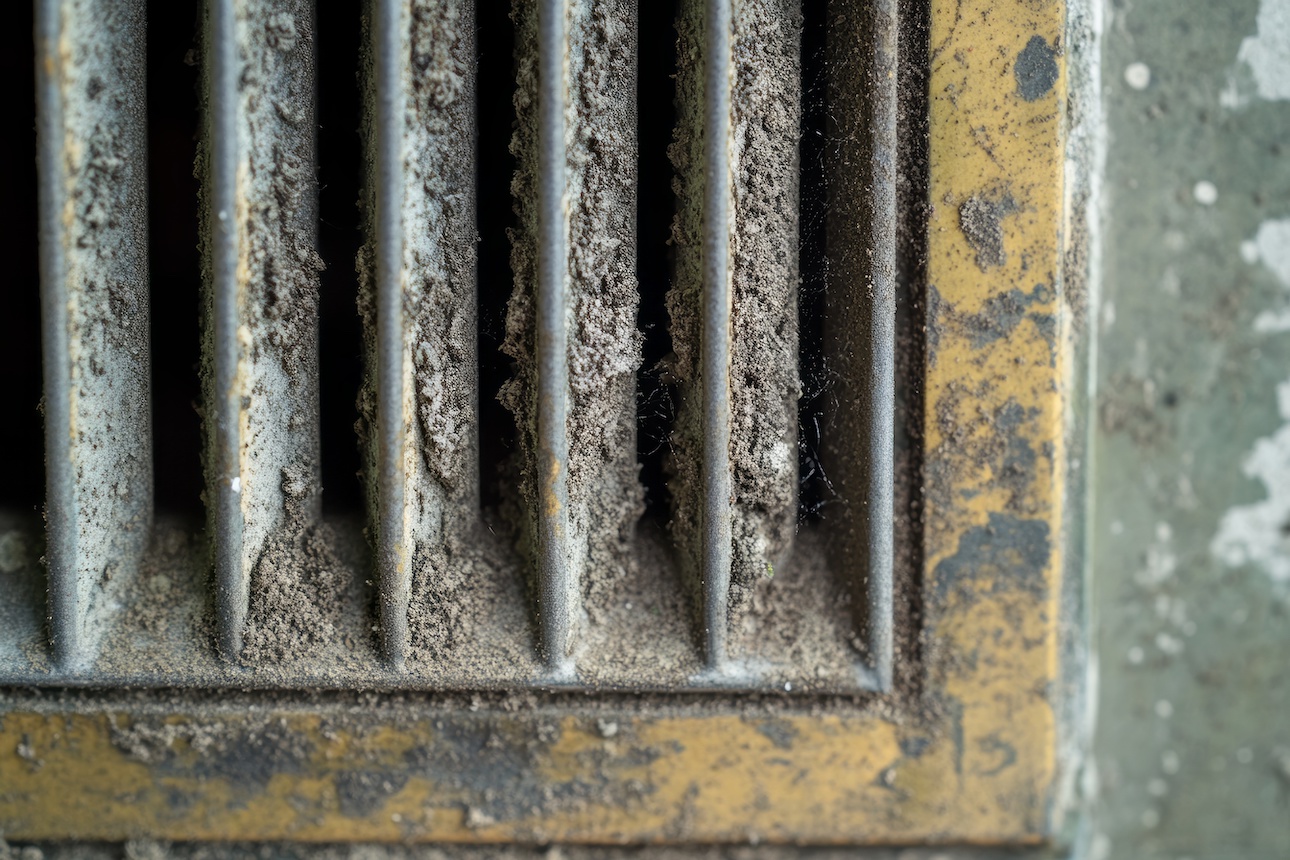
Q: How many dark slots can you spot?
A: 6